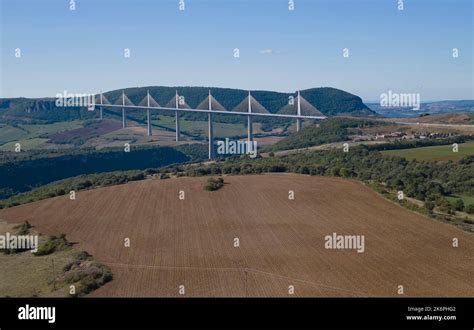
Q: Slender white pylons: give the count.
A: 7